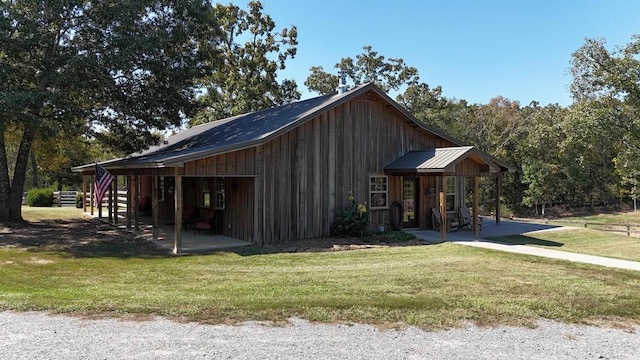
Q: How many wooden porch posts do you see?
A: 12